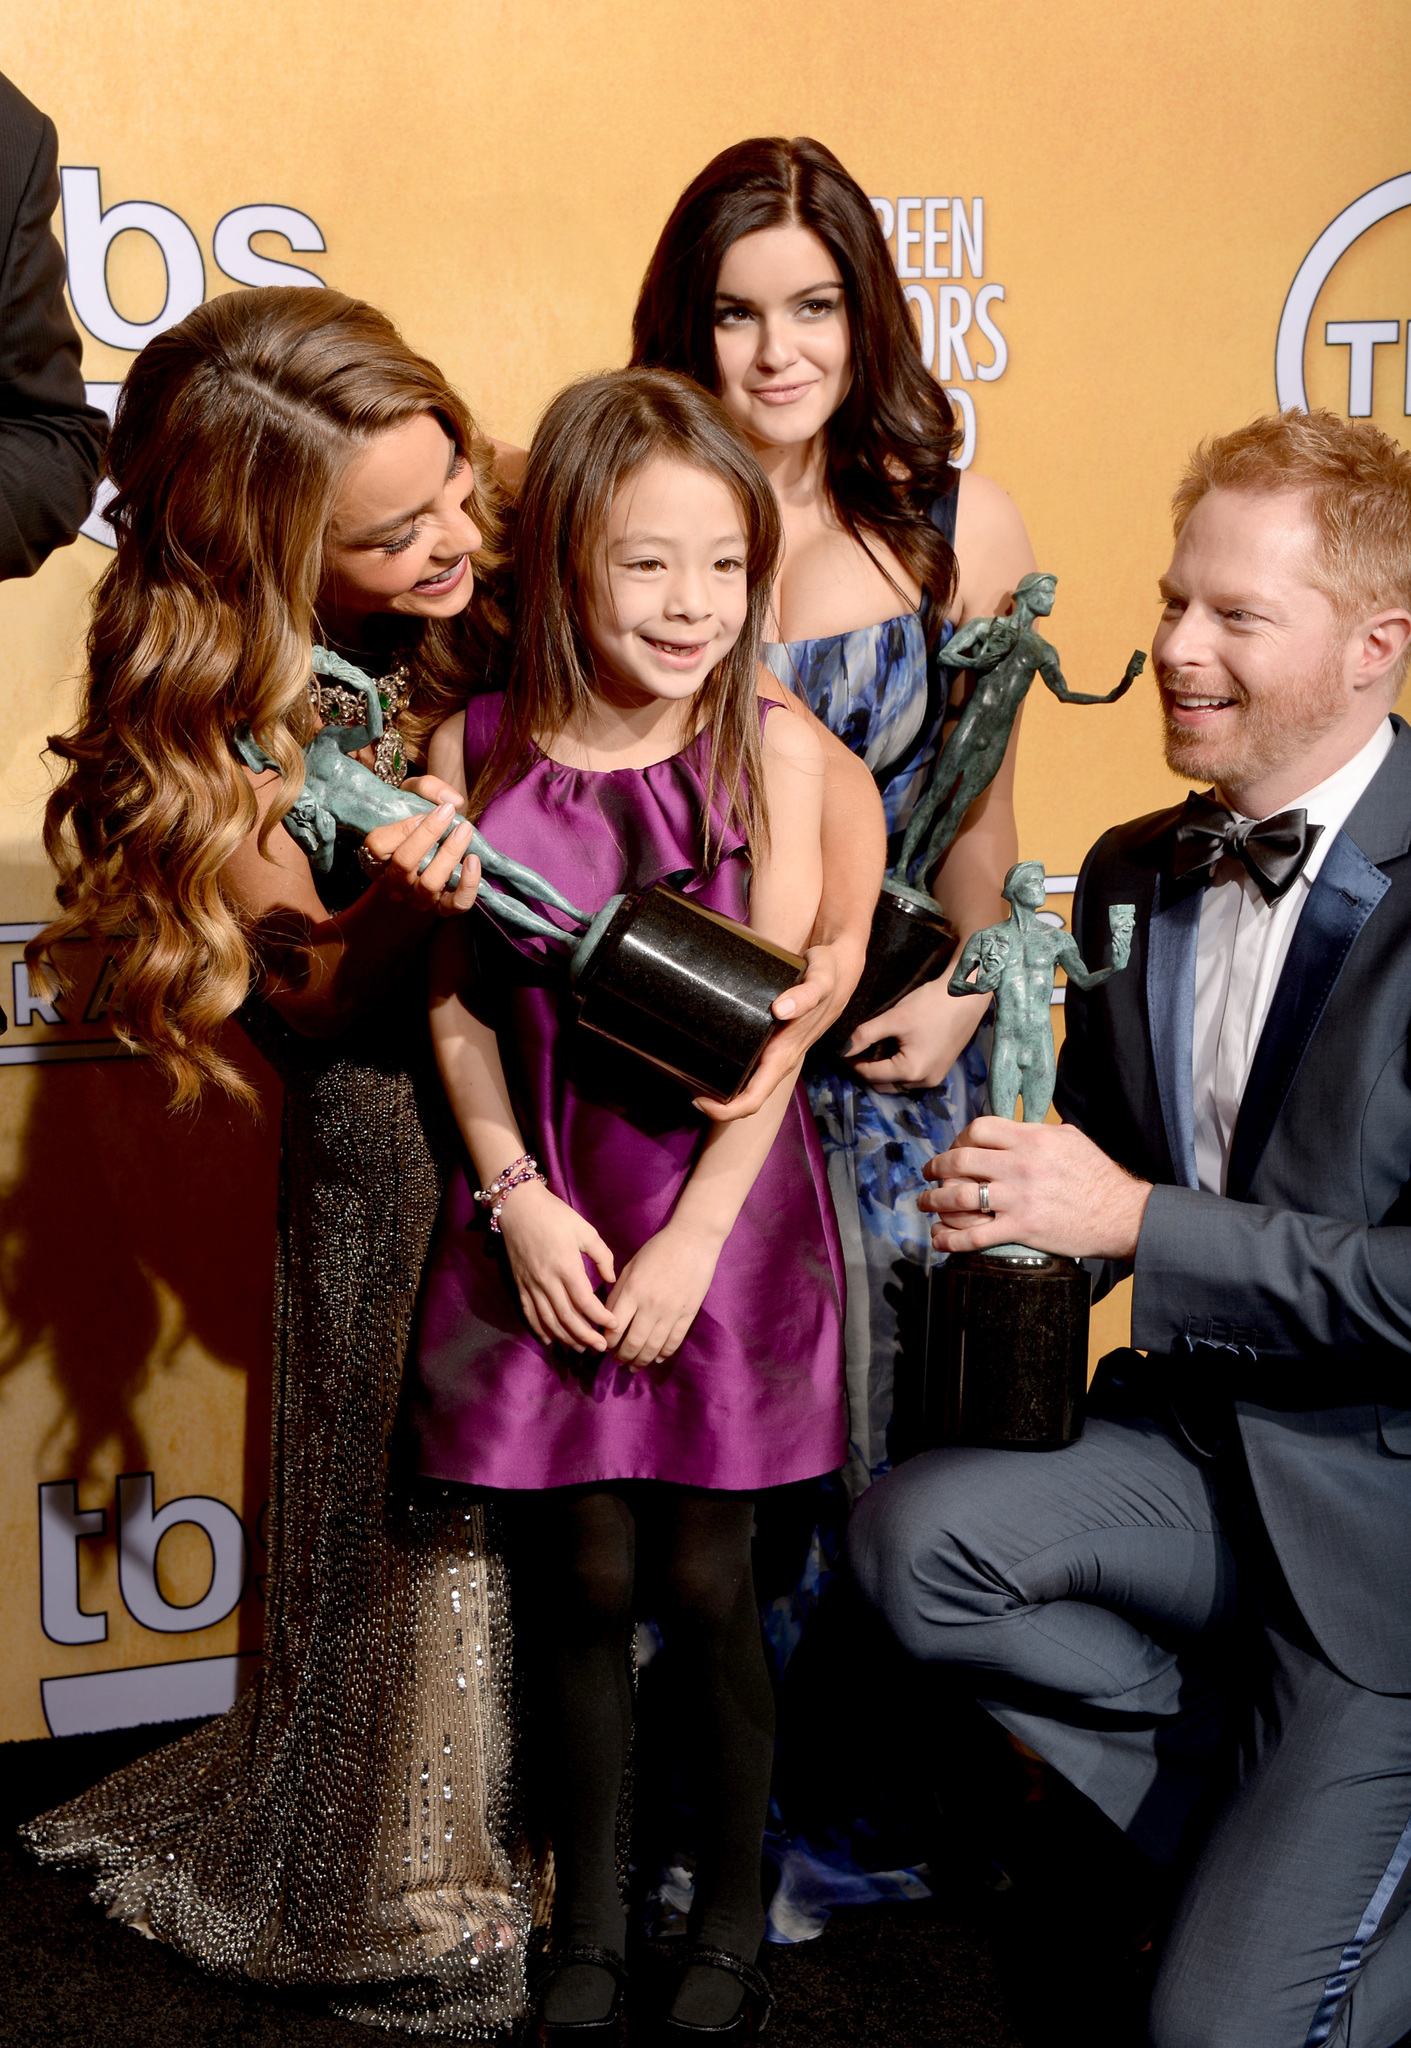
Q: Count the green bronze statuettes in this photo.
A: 3